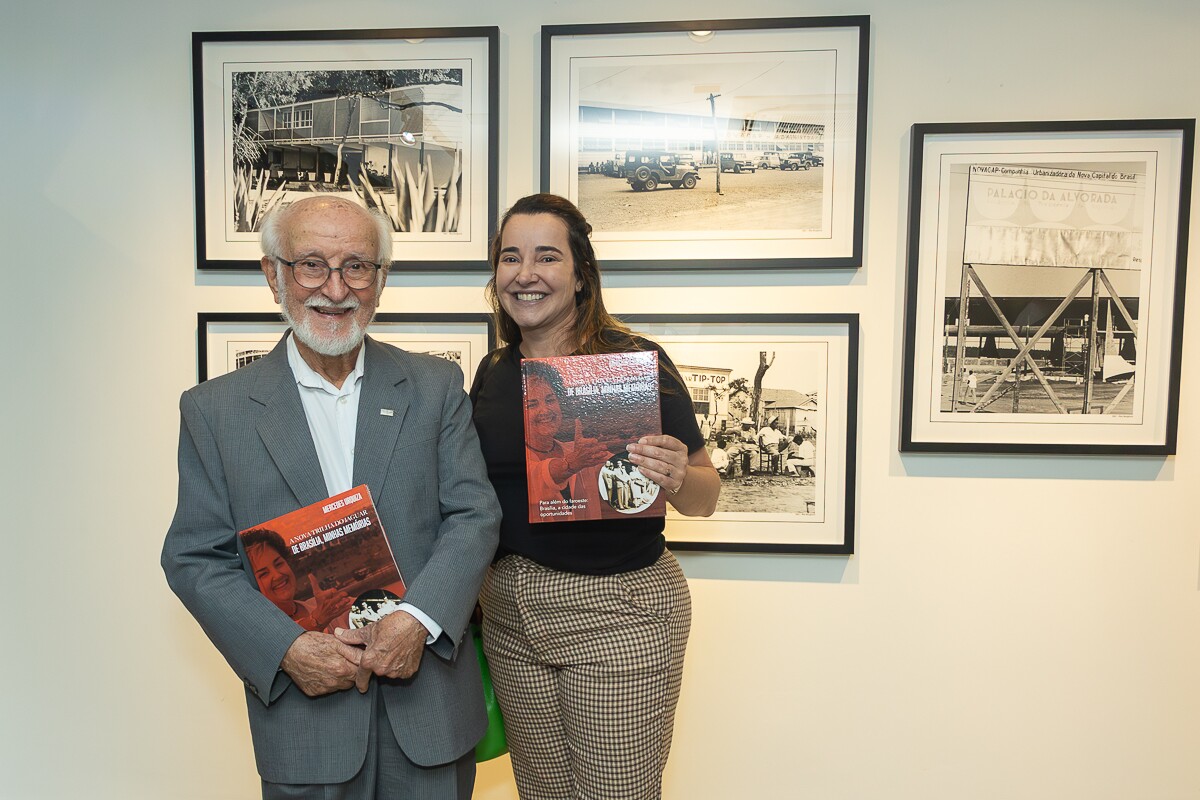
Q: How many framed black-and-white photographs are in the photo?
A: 5